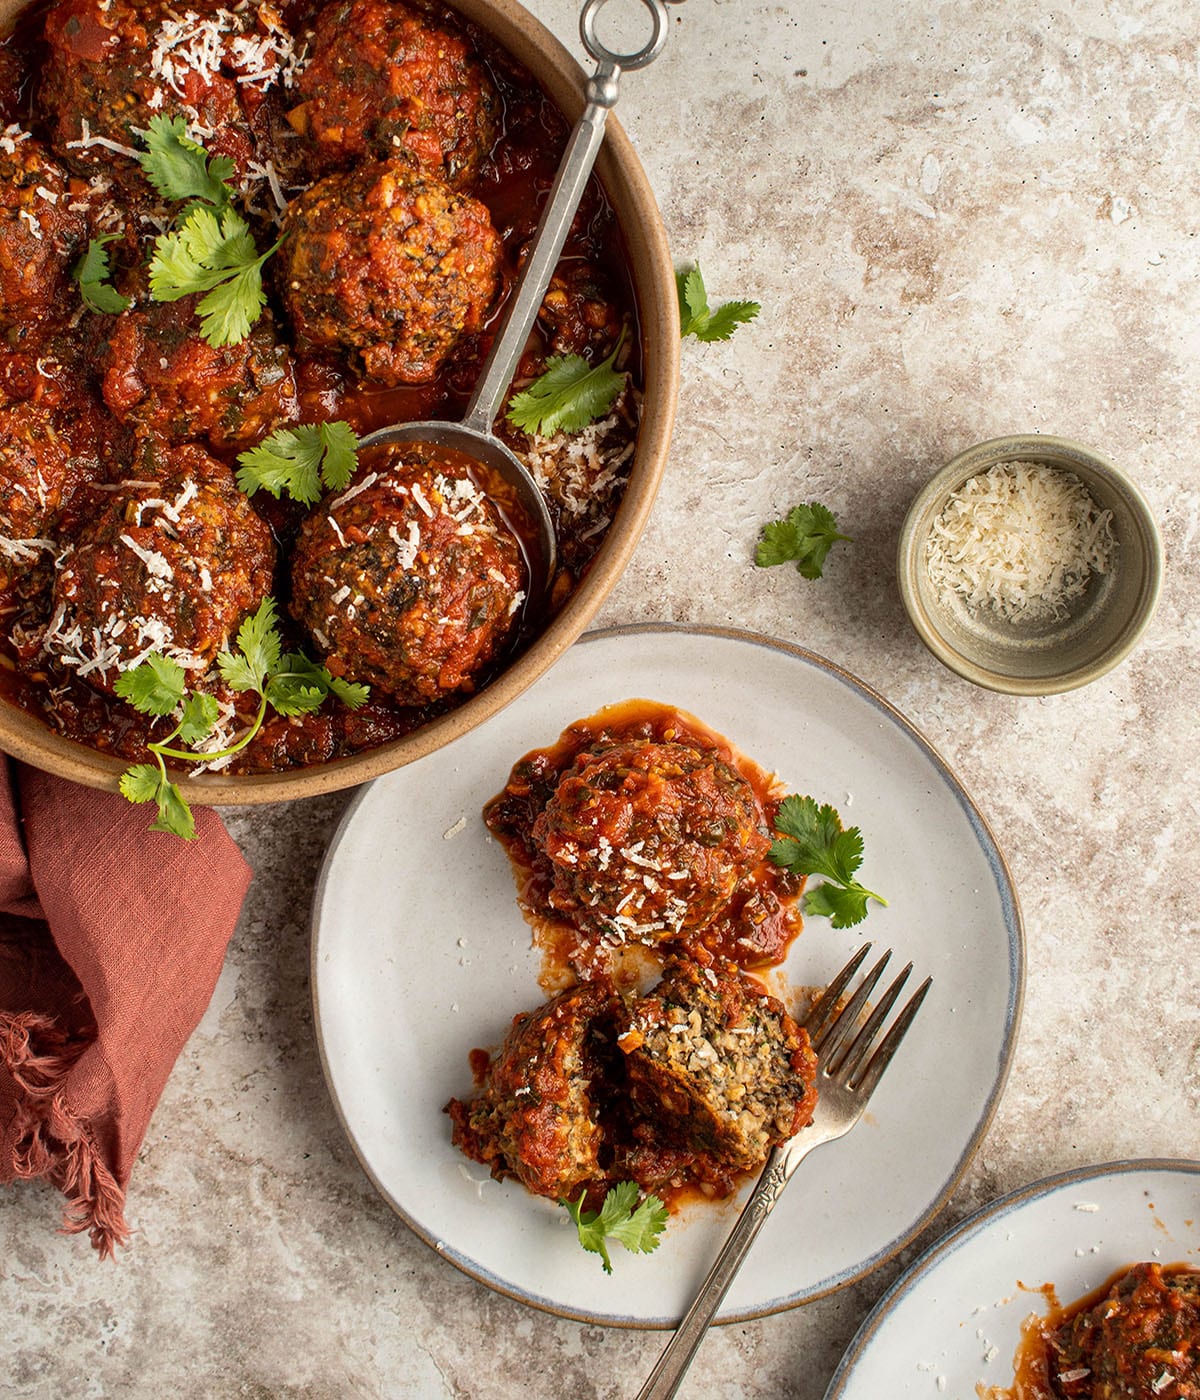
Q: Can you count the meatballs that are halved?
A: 1